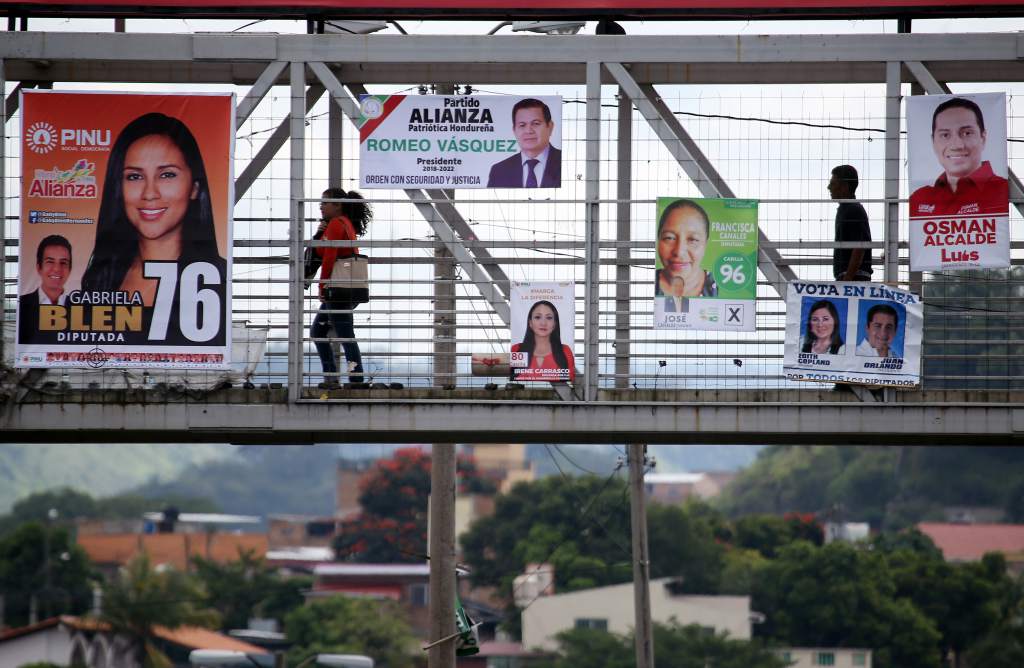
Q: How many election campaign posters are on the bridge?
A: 6